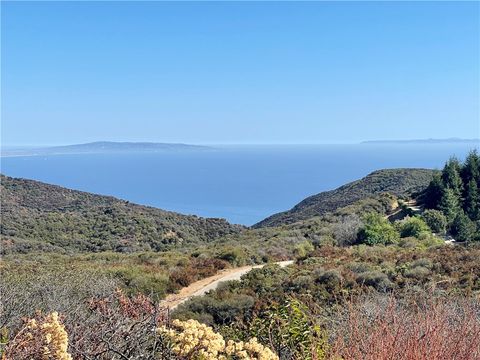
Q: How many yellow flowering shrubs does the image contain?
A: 2